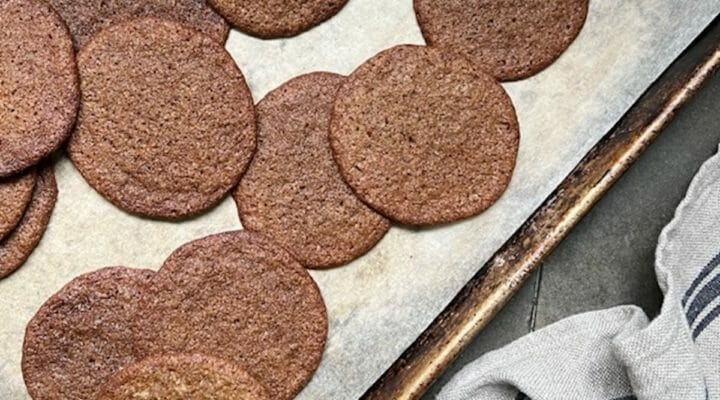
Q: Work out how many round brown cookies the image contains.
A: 12